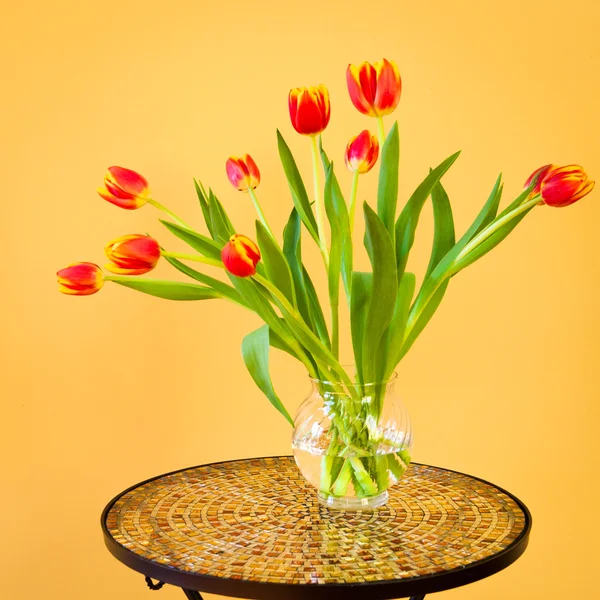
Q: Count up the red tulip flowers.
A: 10